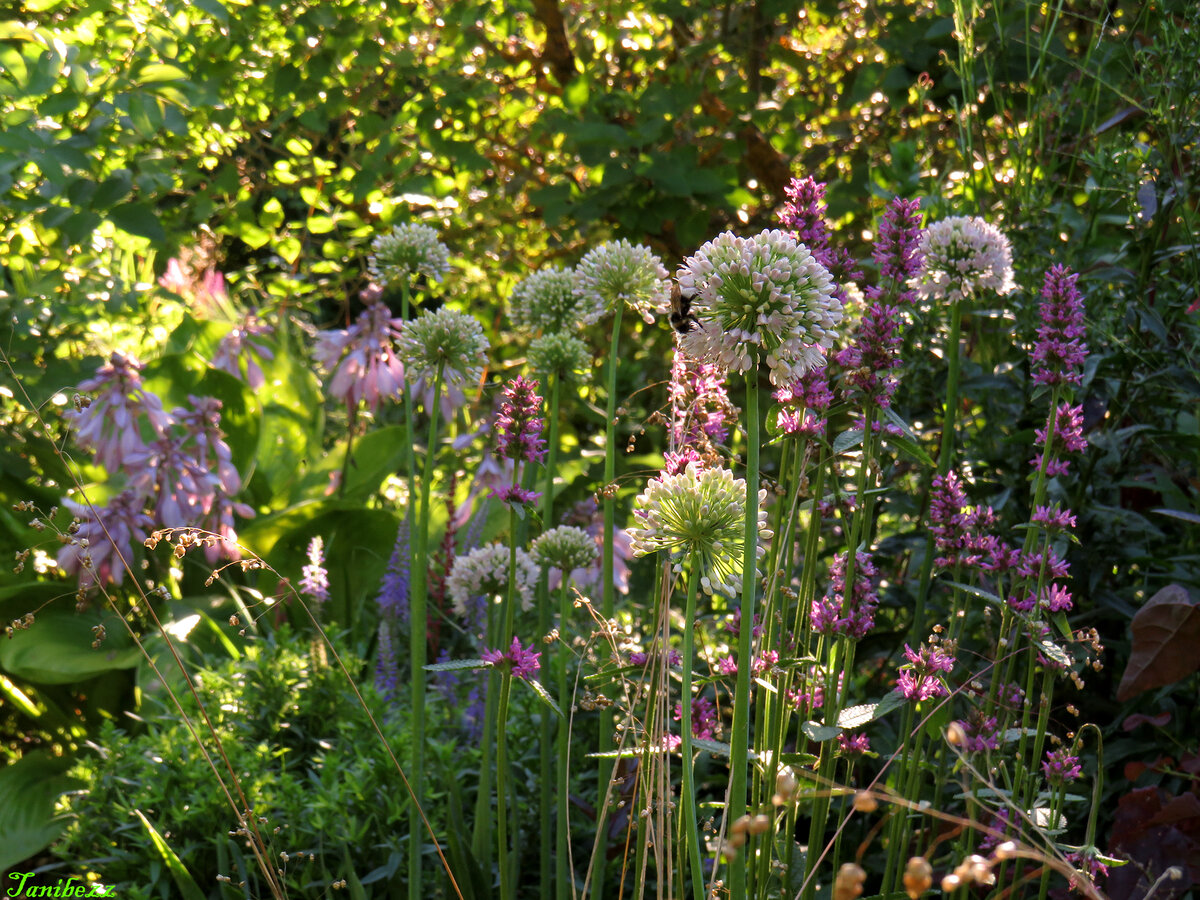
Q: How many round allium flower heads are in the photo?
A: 10